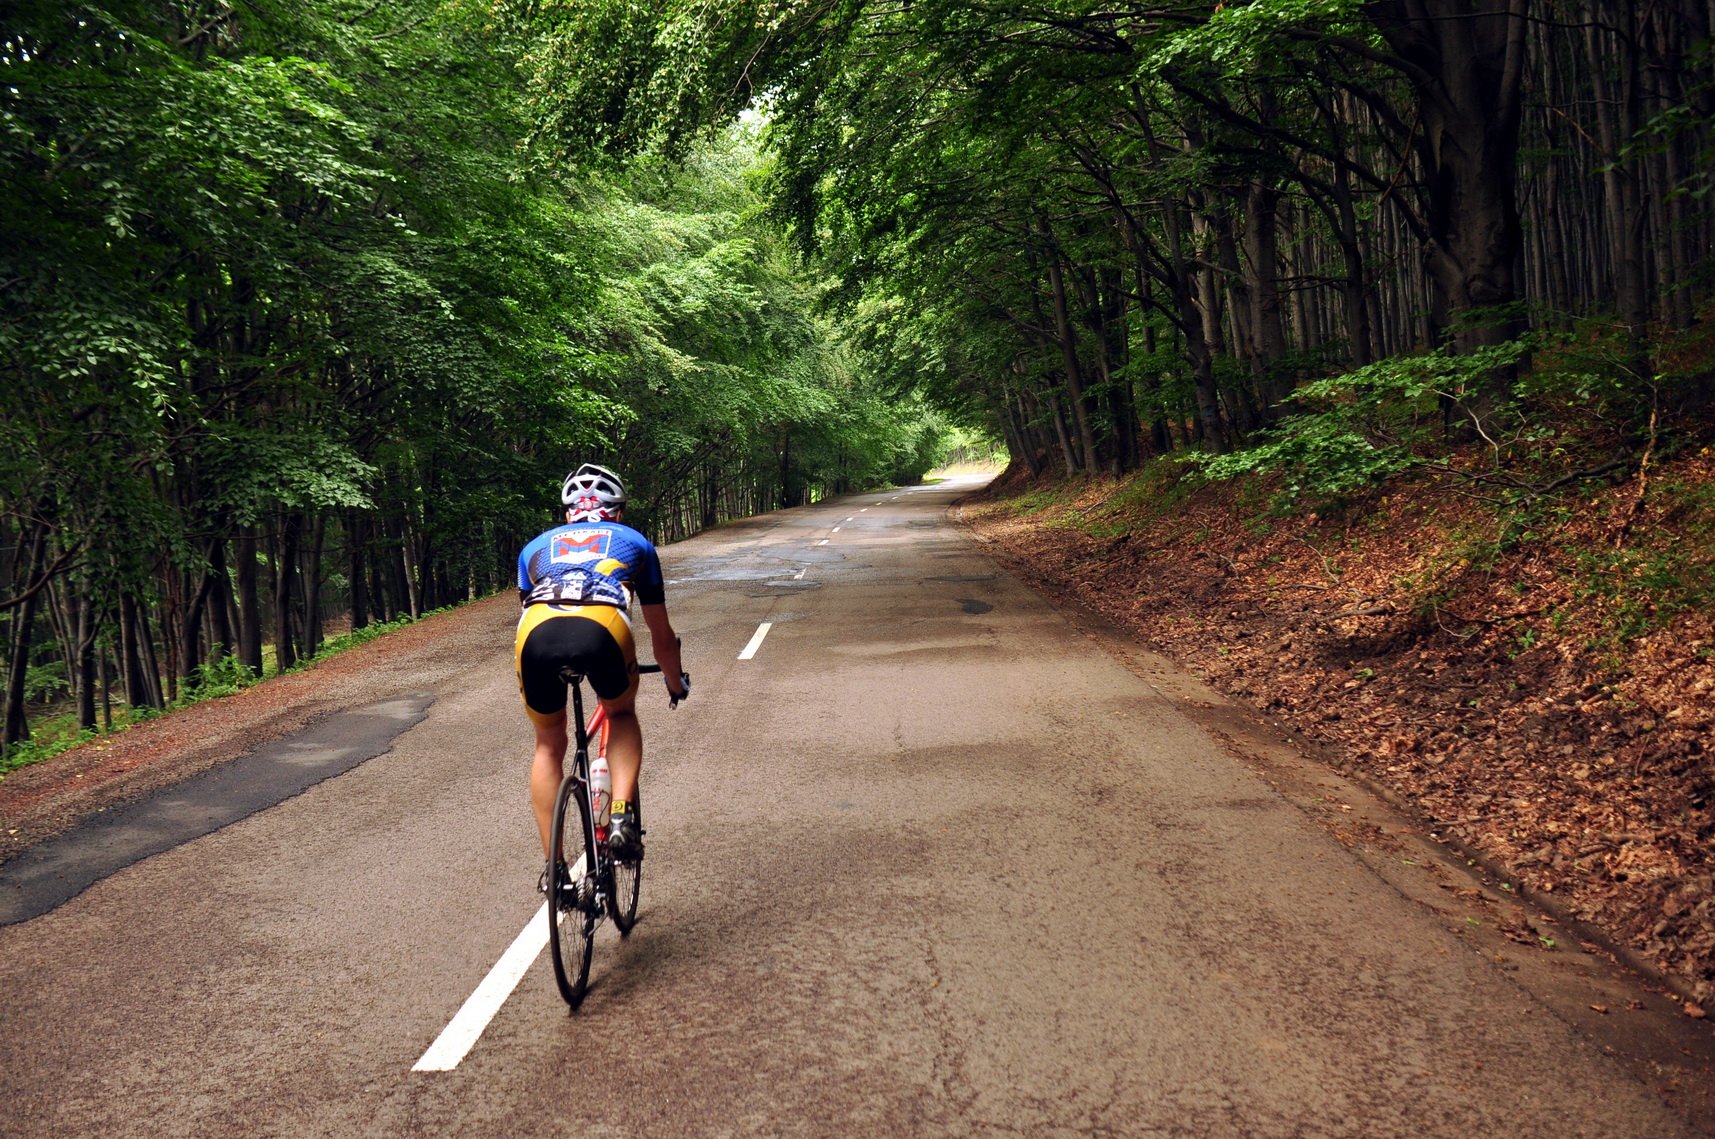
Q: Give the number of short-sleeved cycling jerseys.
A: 1